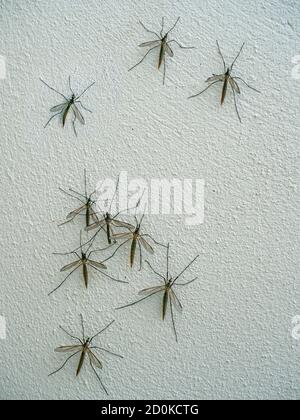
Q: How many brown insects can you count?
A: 9